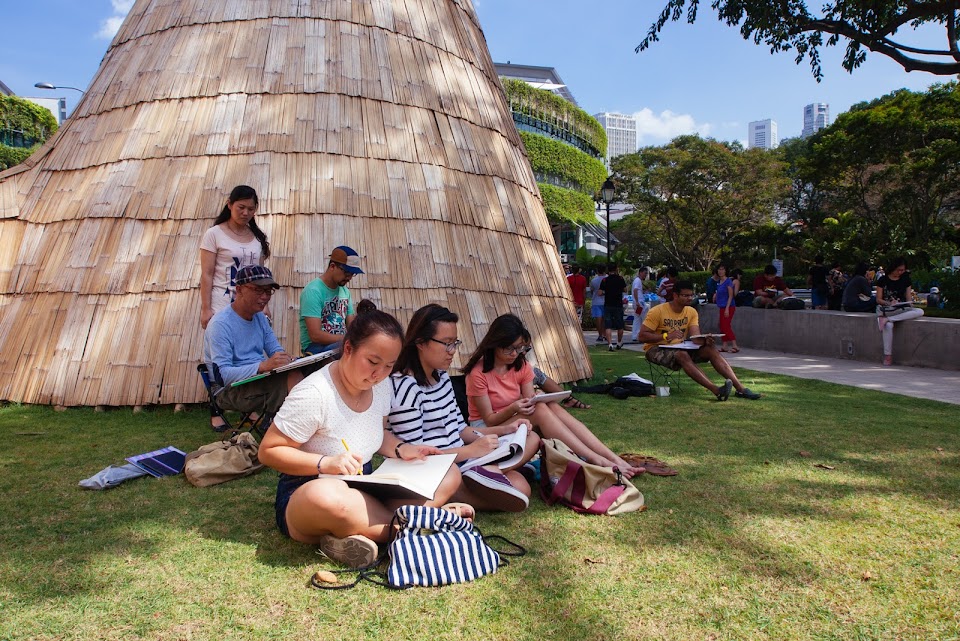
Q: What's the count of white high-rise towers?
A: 3